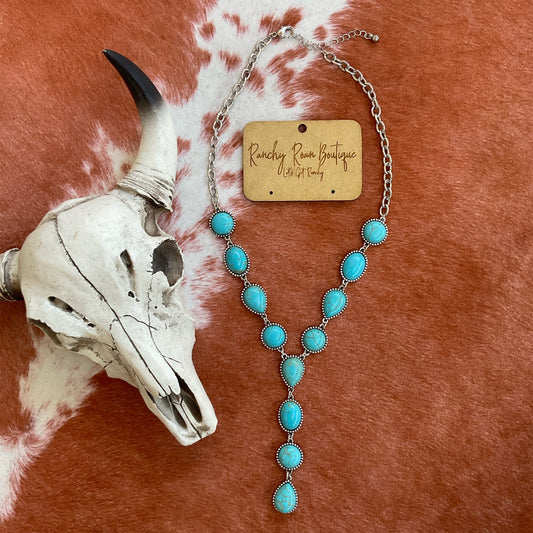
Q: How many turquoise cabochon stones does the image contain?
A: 12